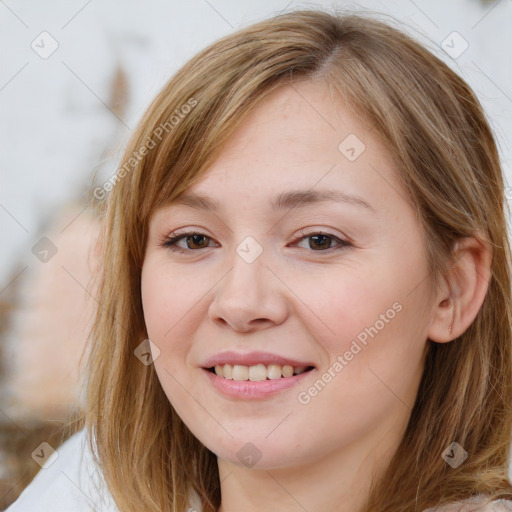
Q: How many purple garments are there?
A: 0